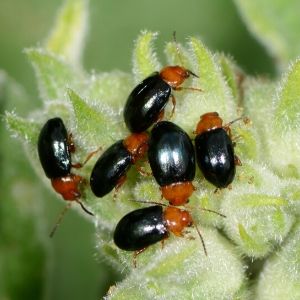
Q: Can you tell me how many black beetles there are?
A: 6